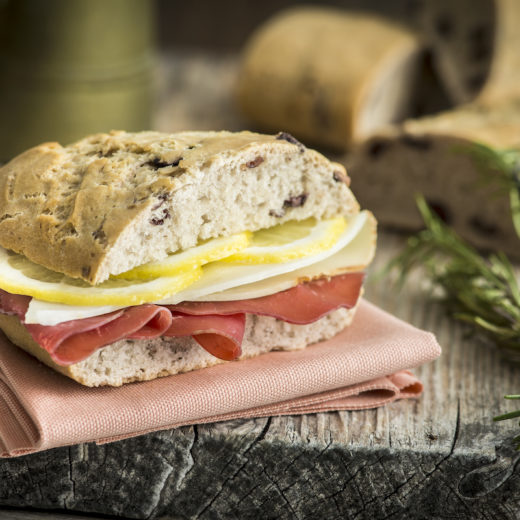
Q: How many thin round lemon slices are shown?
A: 3